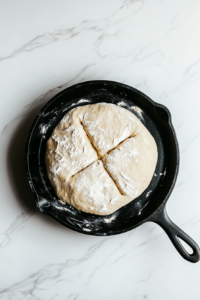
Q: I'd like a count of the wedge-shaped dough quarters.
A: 4